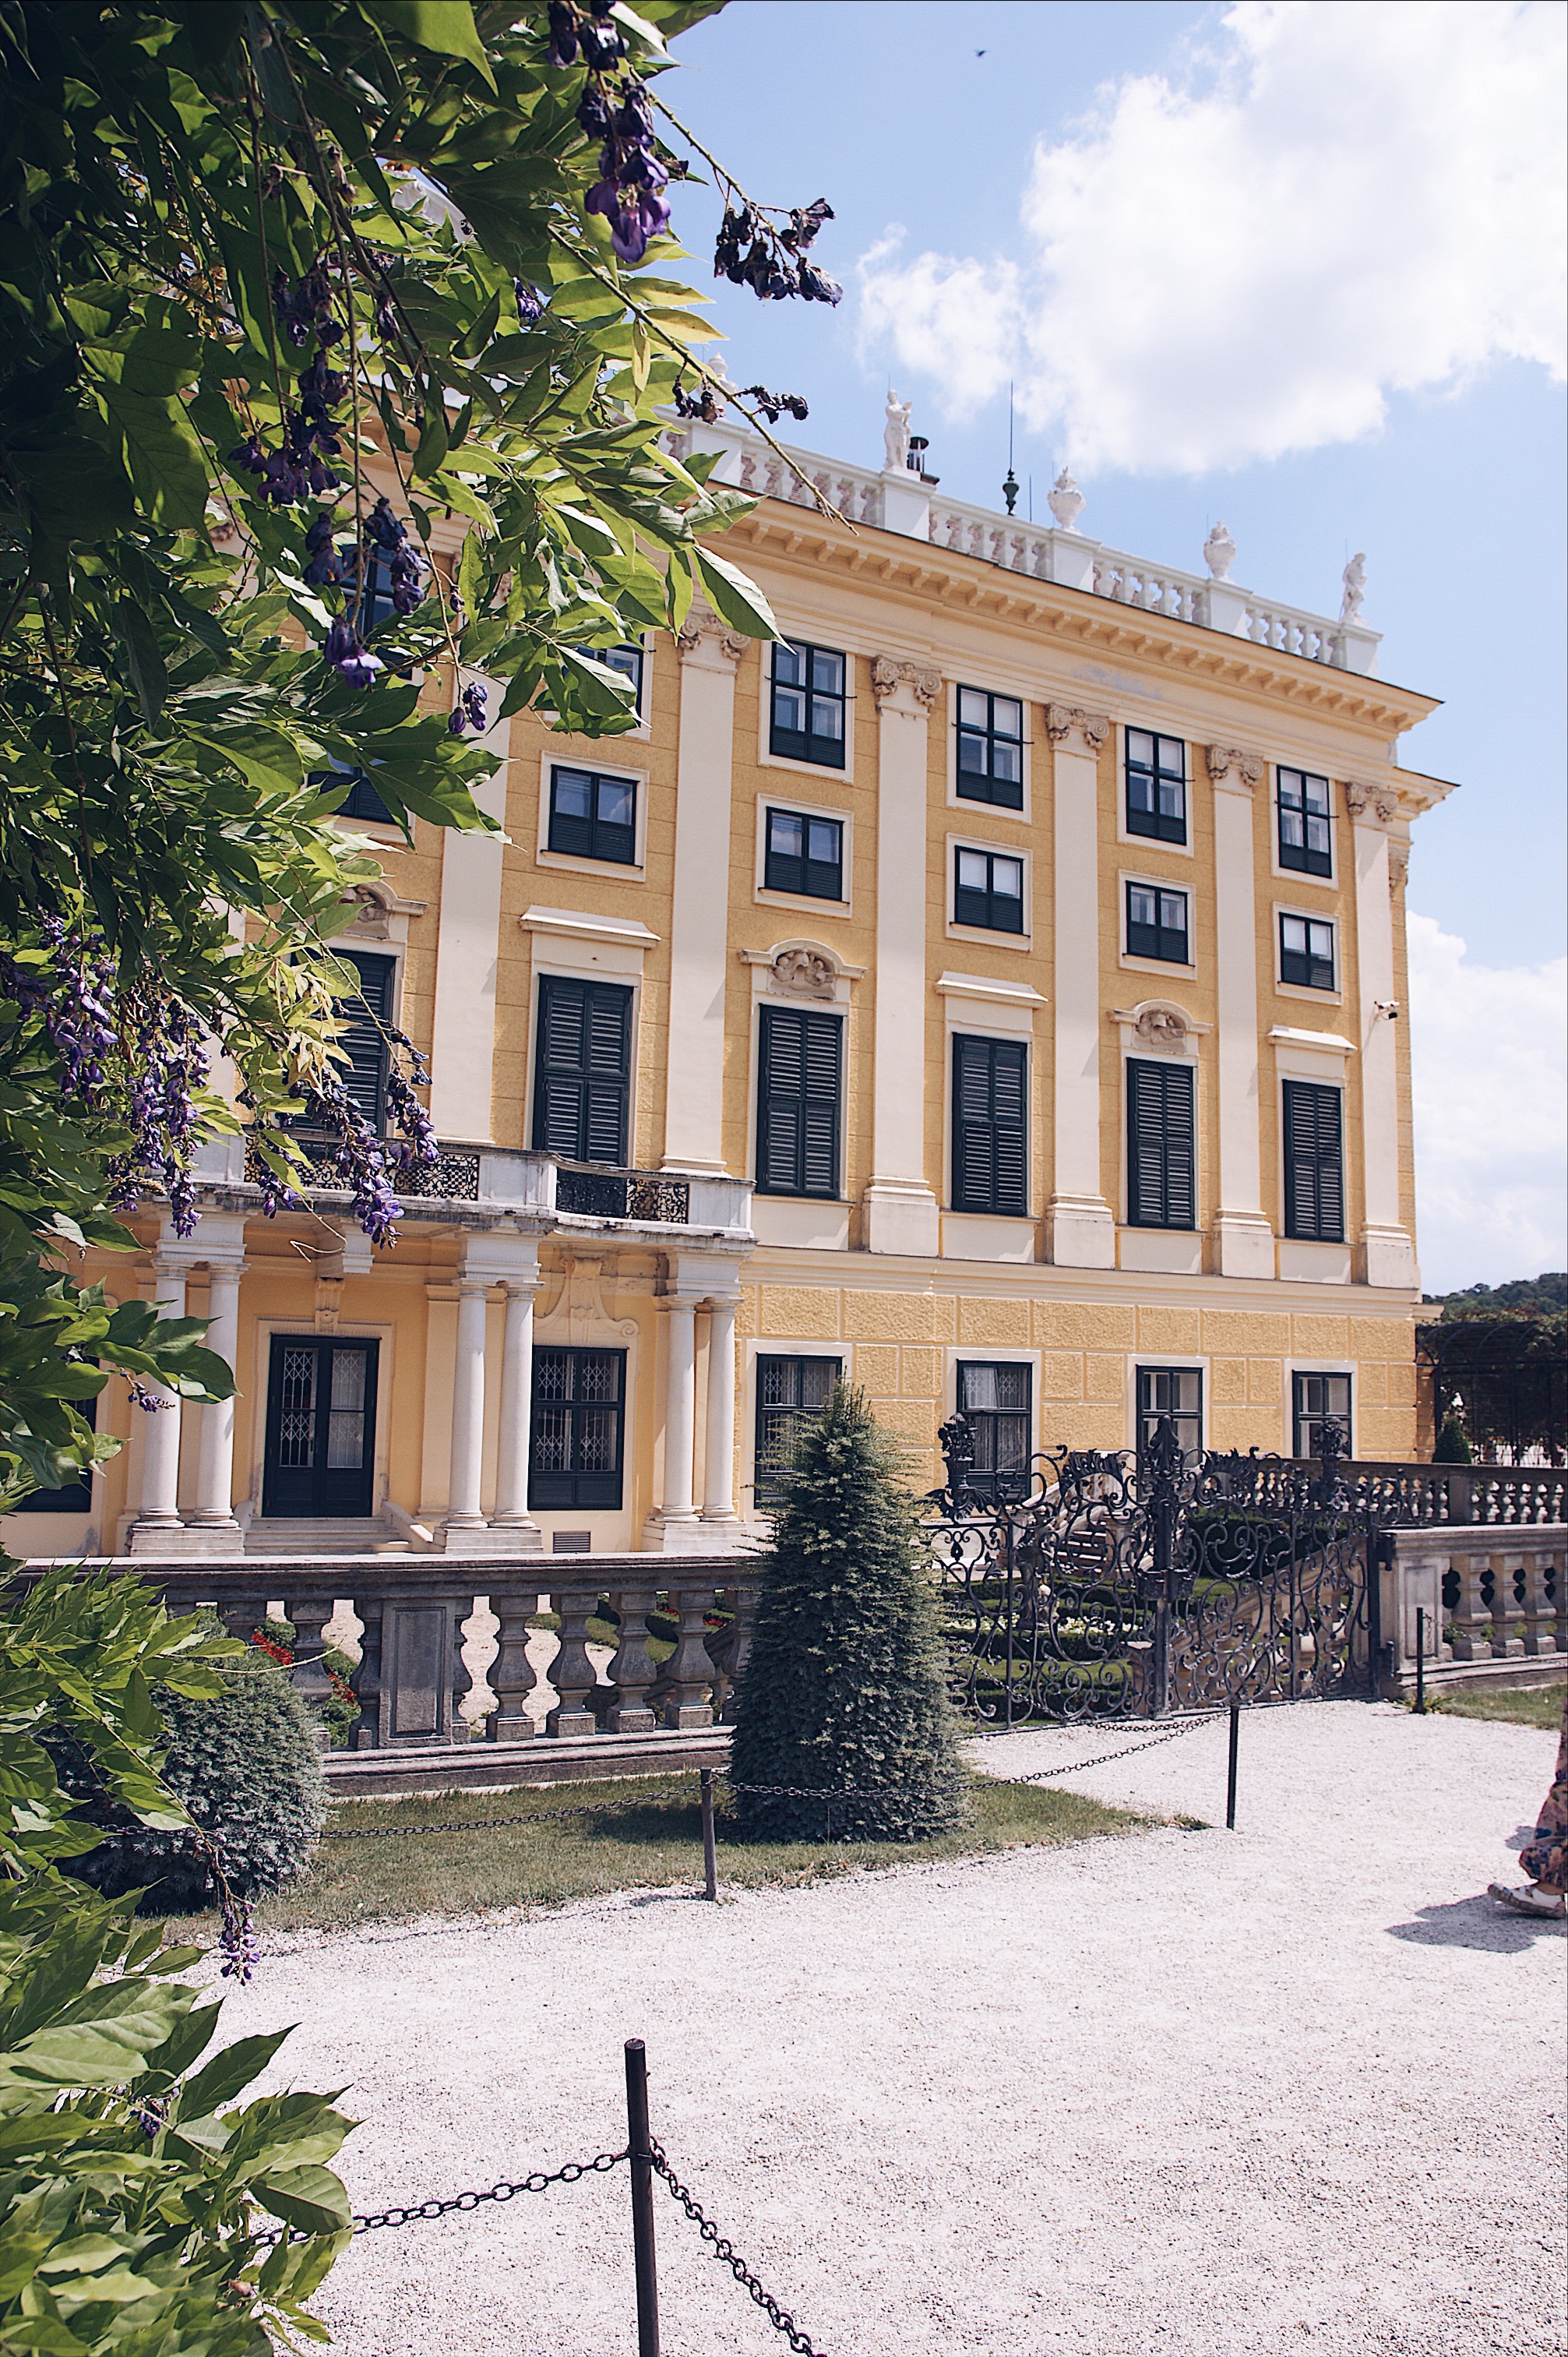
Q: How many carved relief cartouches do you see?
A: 3